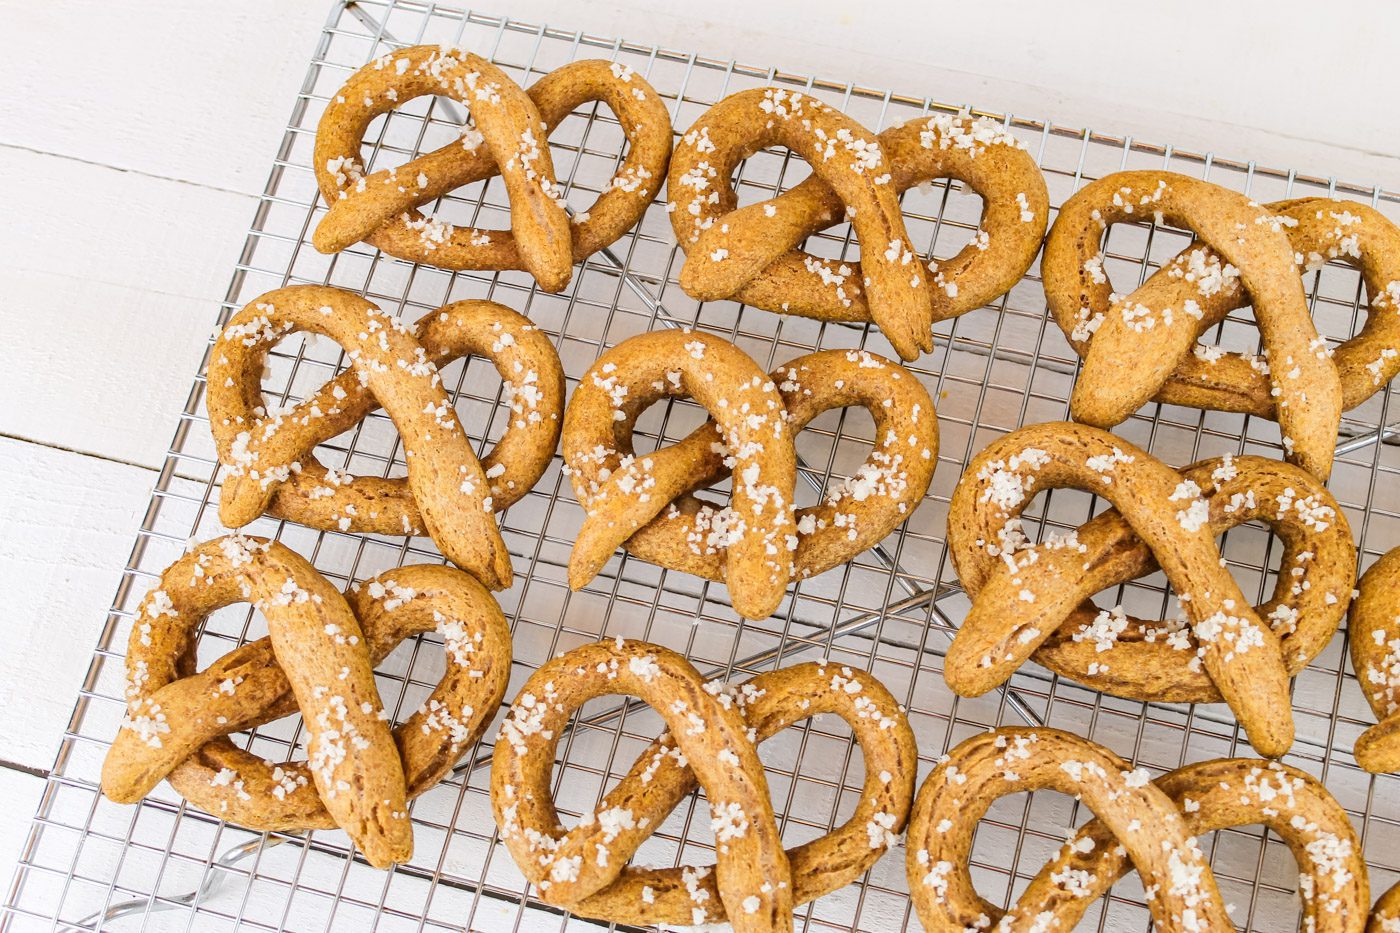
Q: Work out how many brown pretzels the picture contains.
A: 11